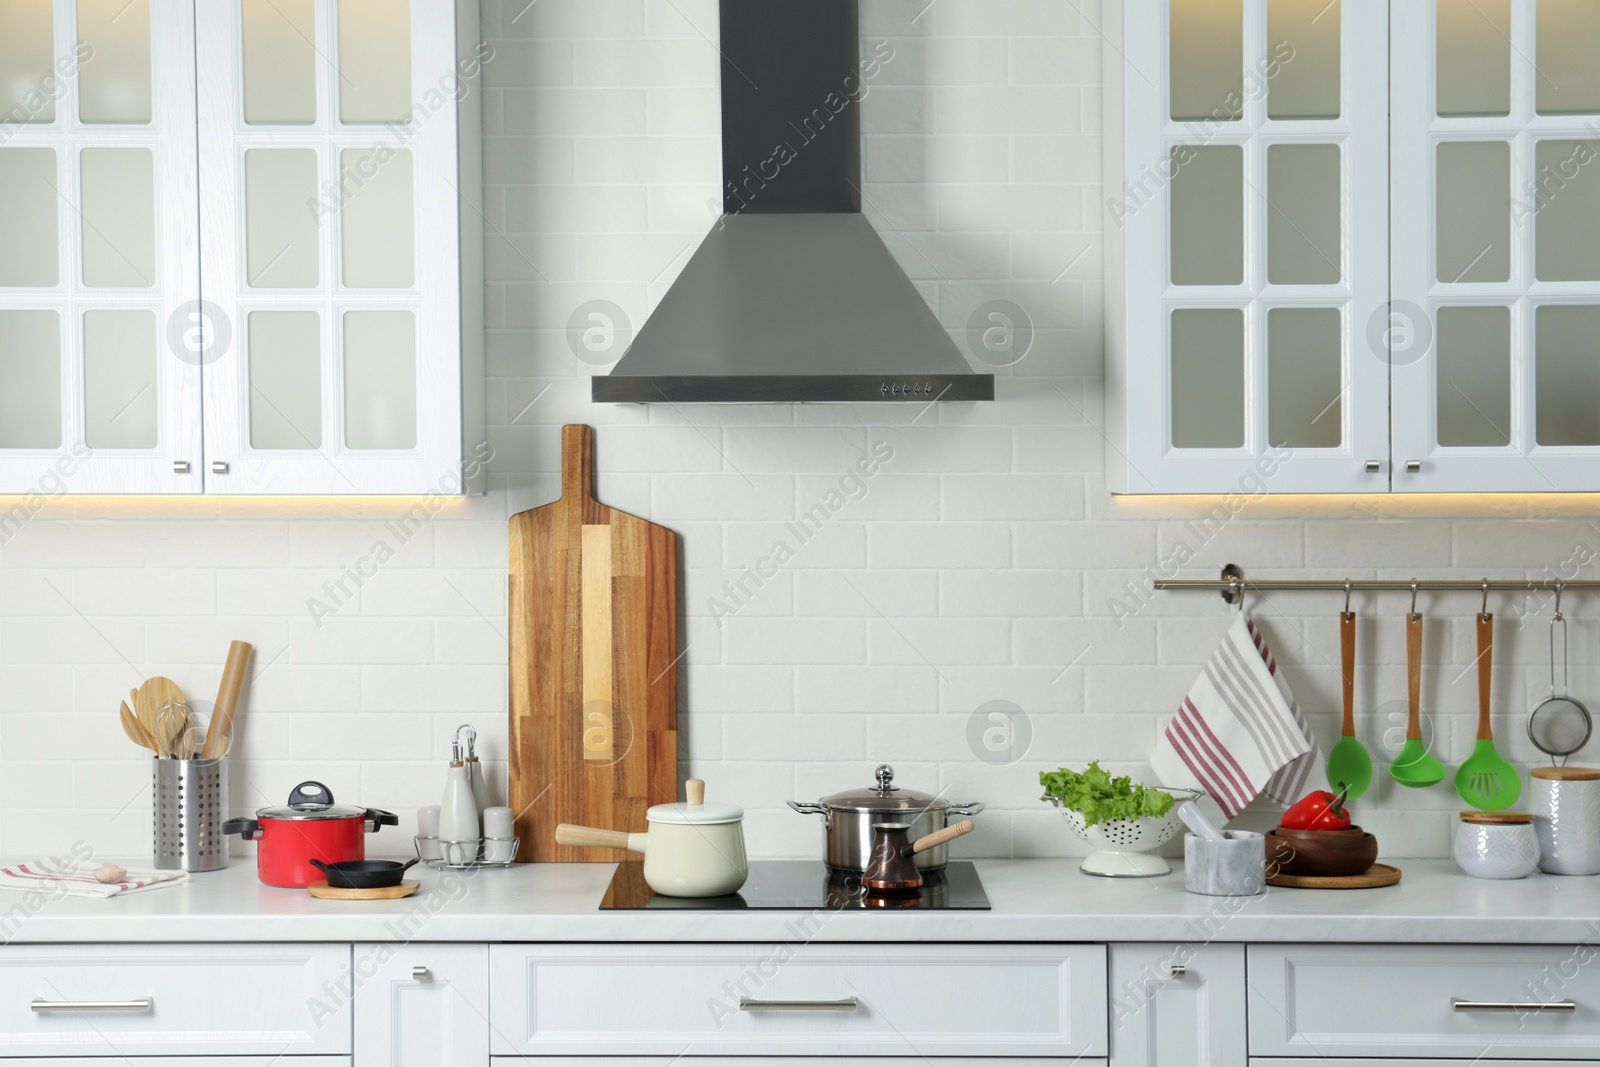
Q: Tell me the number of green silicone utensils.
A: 3